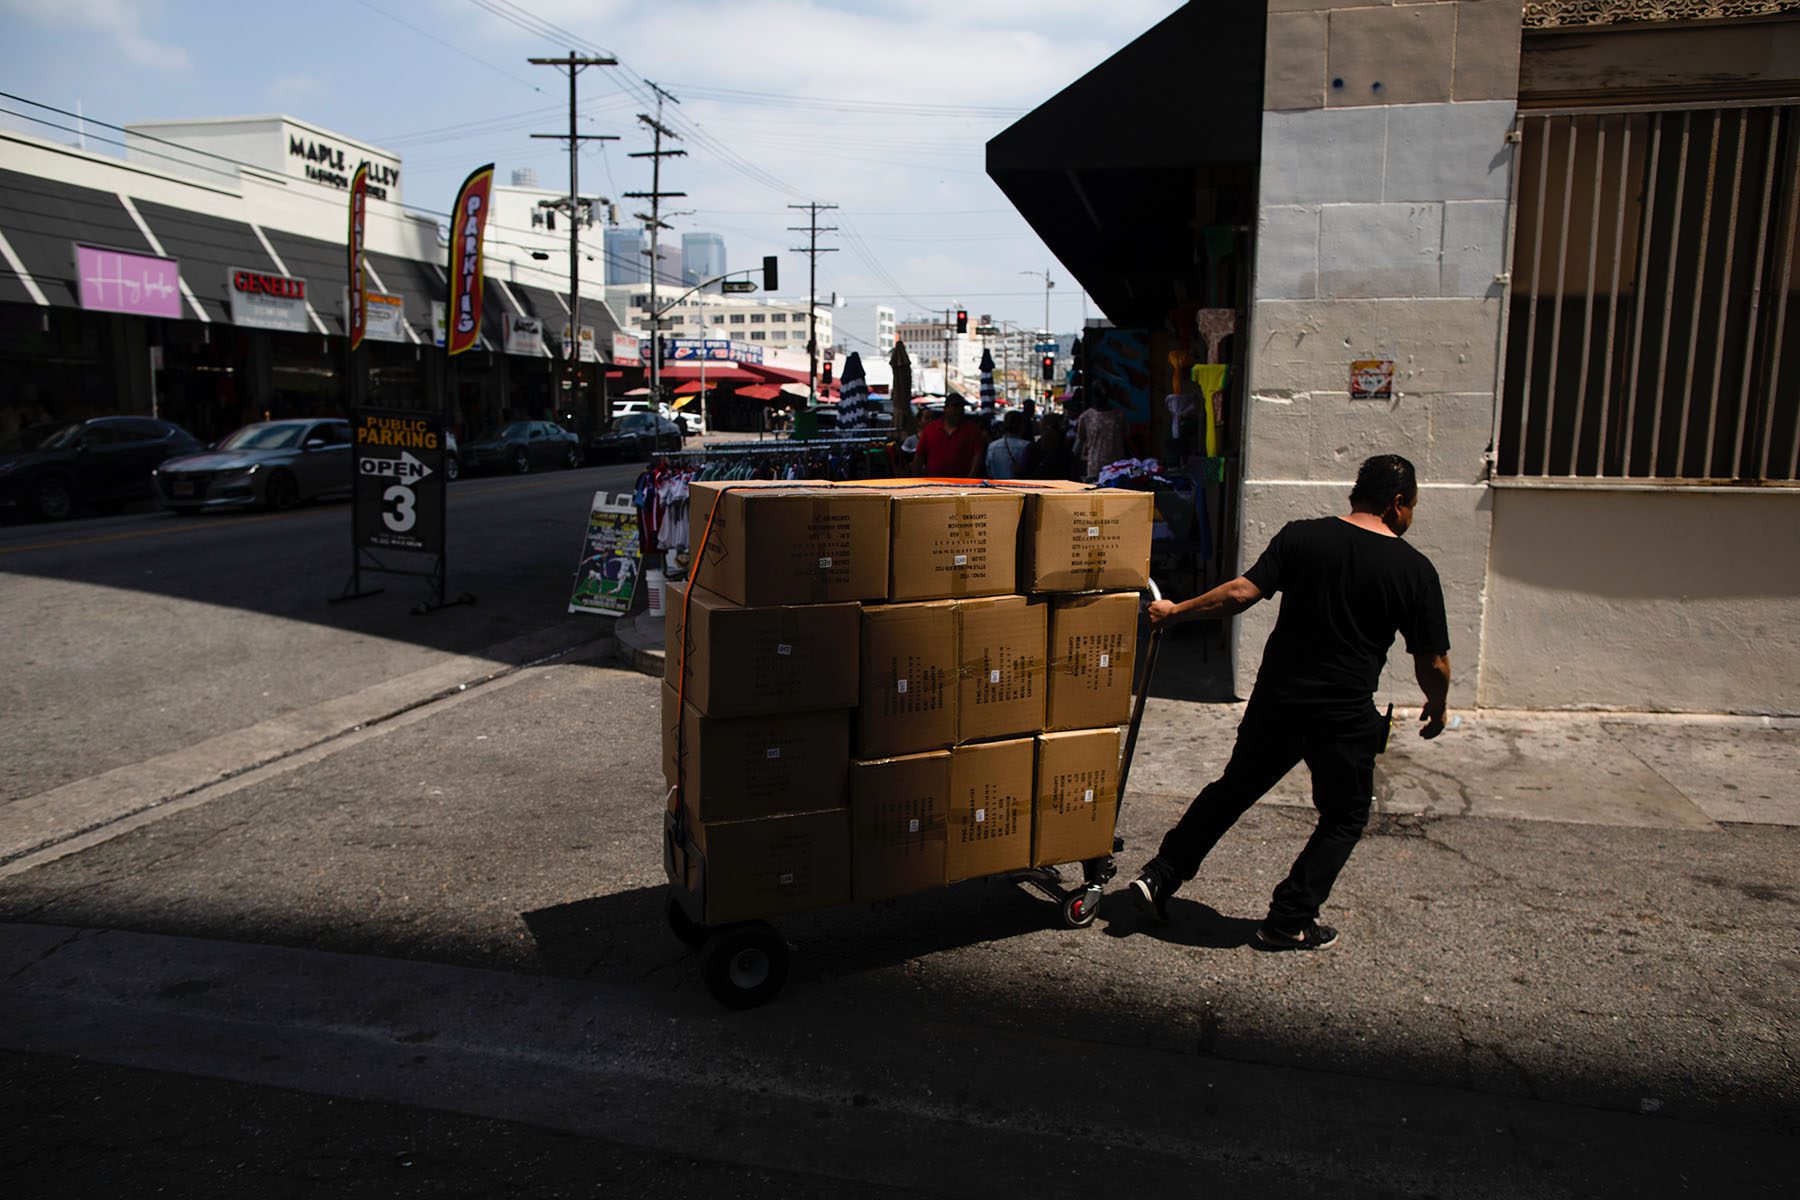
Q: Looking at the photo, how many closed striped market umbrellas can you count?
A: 2